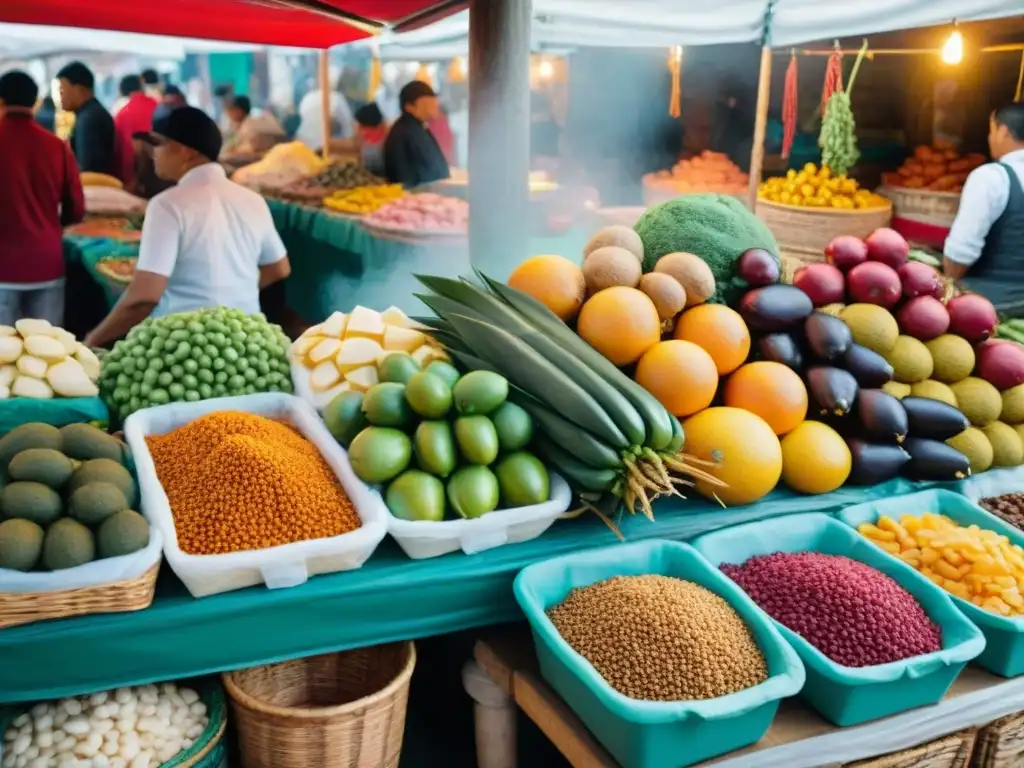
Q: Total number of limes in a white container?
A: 13